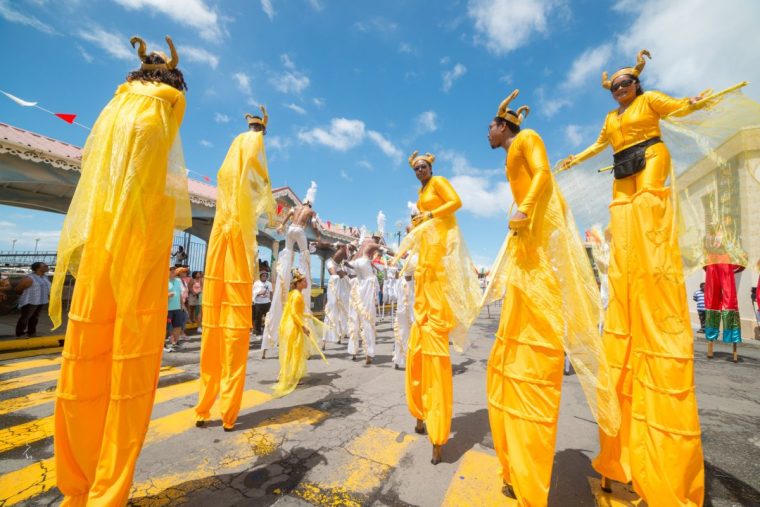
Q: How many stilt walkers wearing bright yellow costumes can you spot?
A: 5